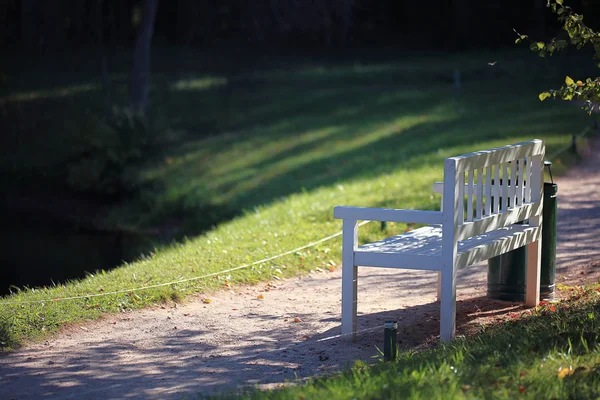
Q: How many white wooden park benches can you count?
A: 1